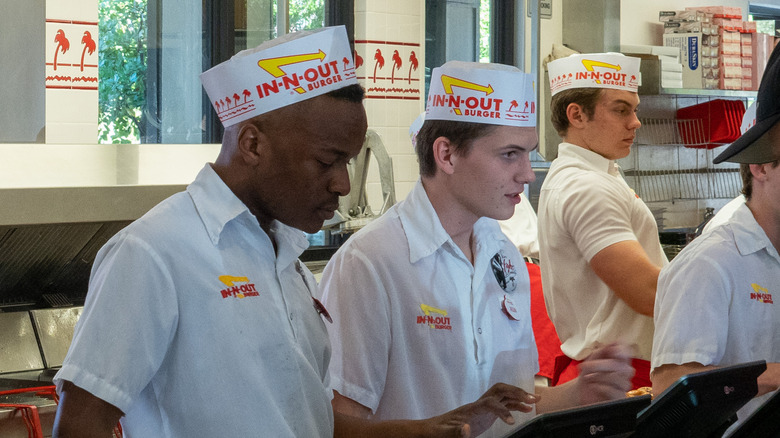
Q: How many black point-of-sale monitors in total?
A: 3